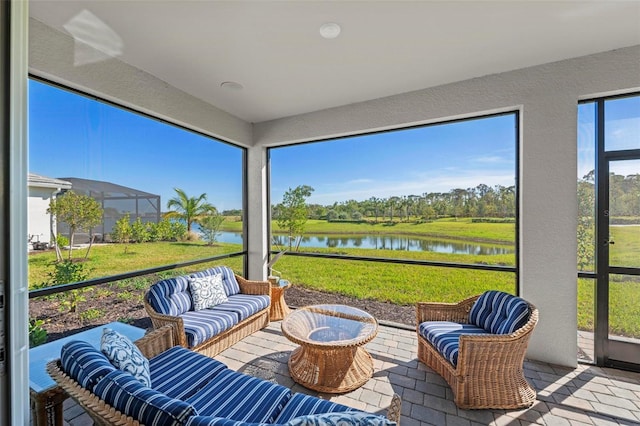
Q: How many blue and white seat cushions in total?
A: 6